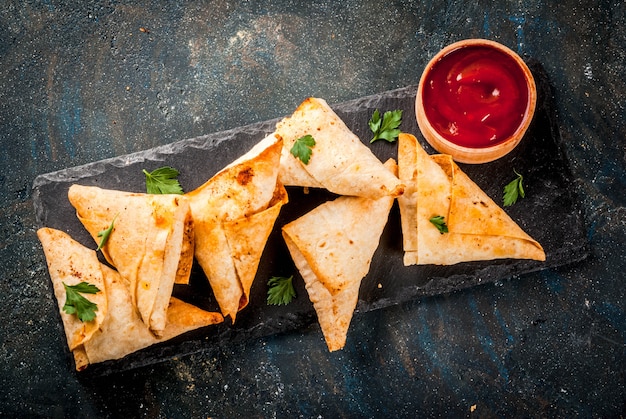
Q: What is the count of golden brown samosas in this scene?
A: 6